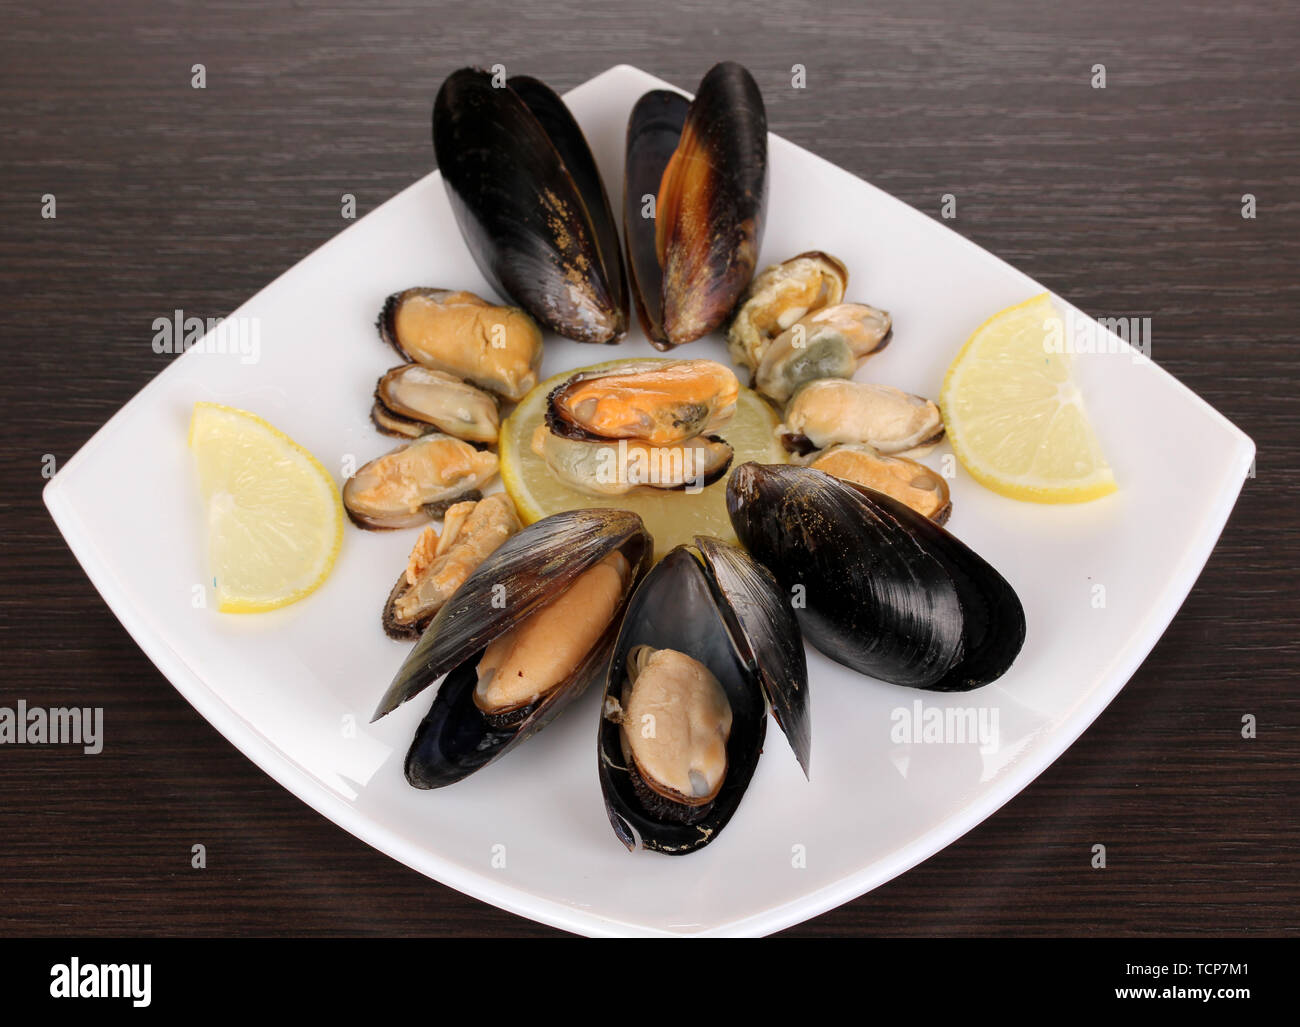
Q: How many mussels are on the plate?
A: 15